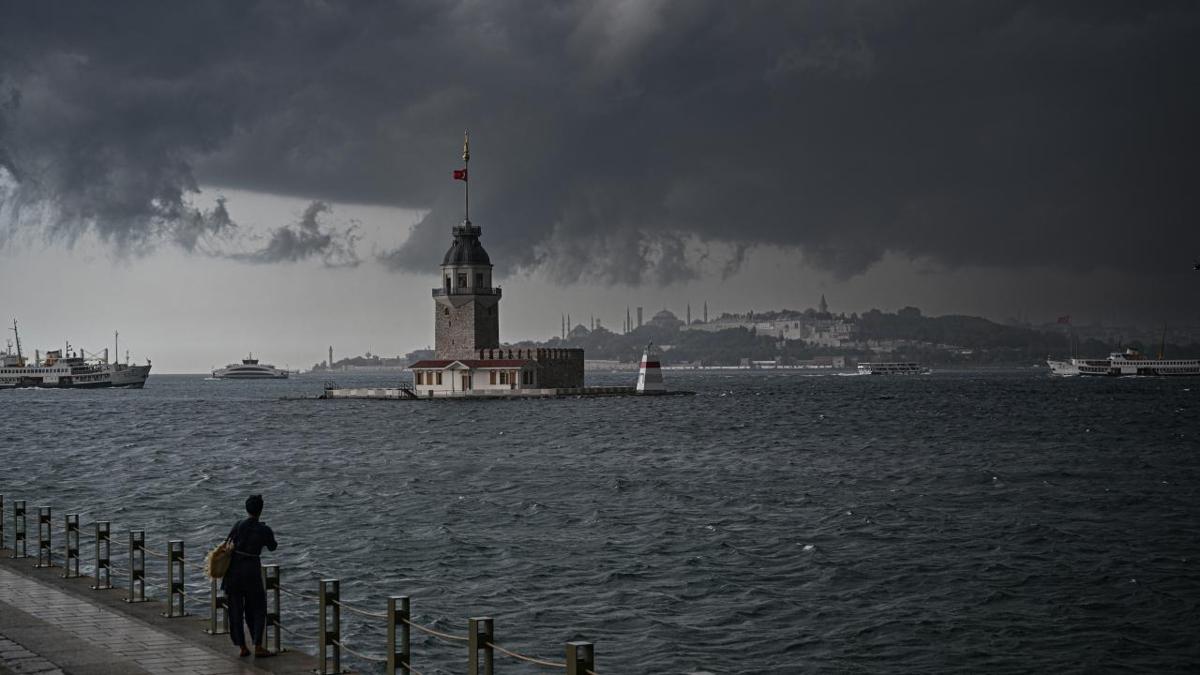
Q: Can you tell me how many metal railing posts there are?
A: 13